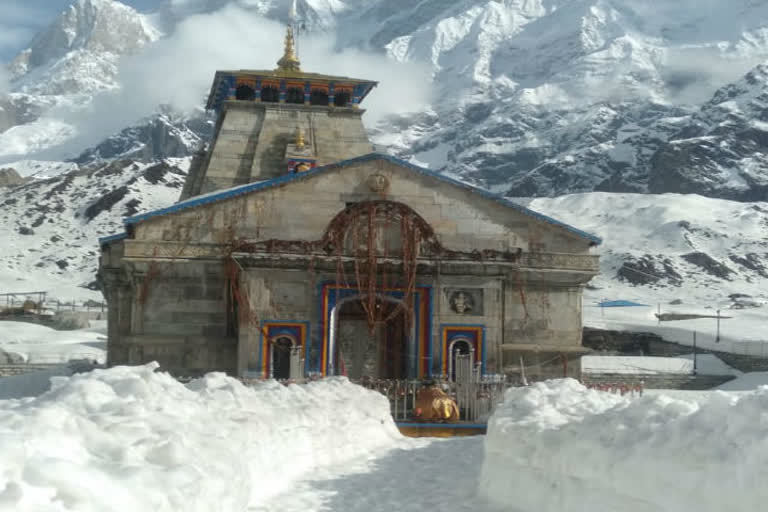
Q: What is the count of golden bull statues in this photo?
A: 1